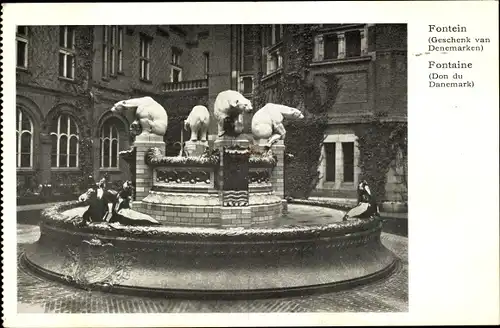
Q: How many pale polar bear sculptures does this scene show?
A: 4